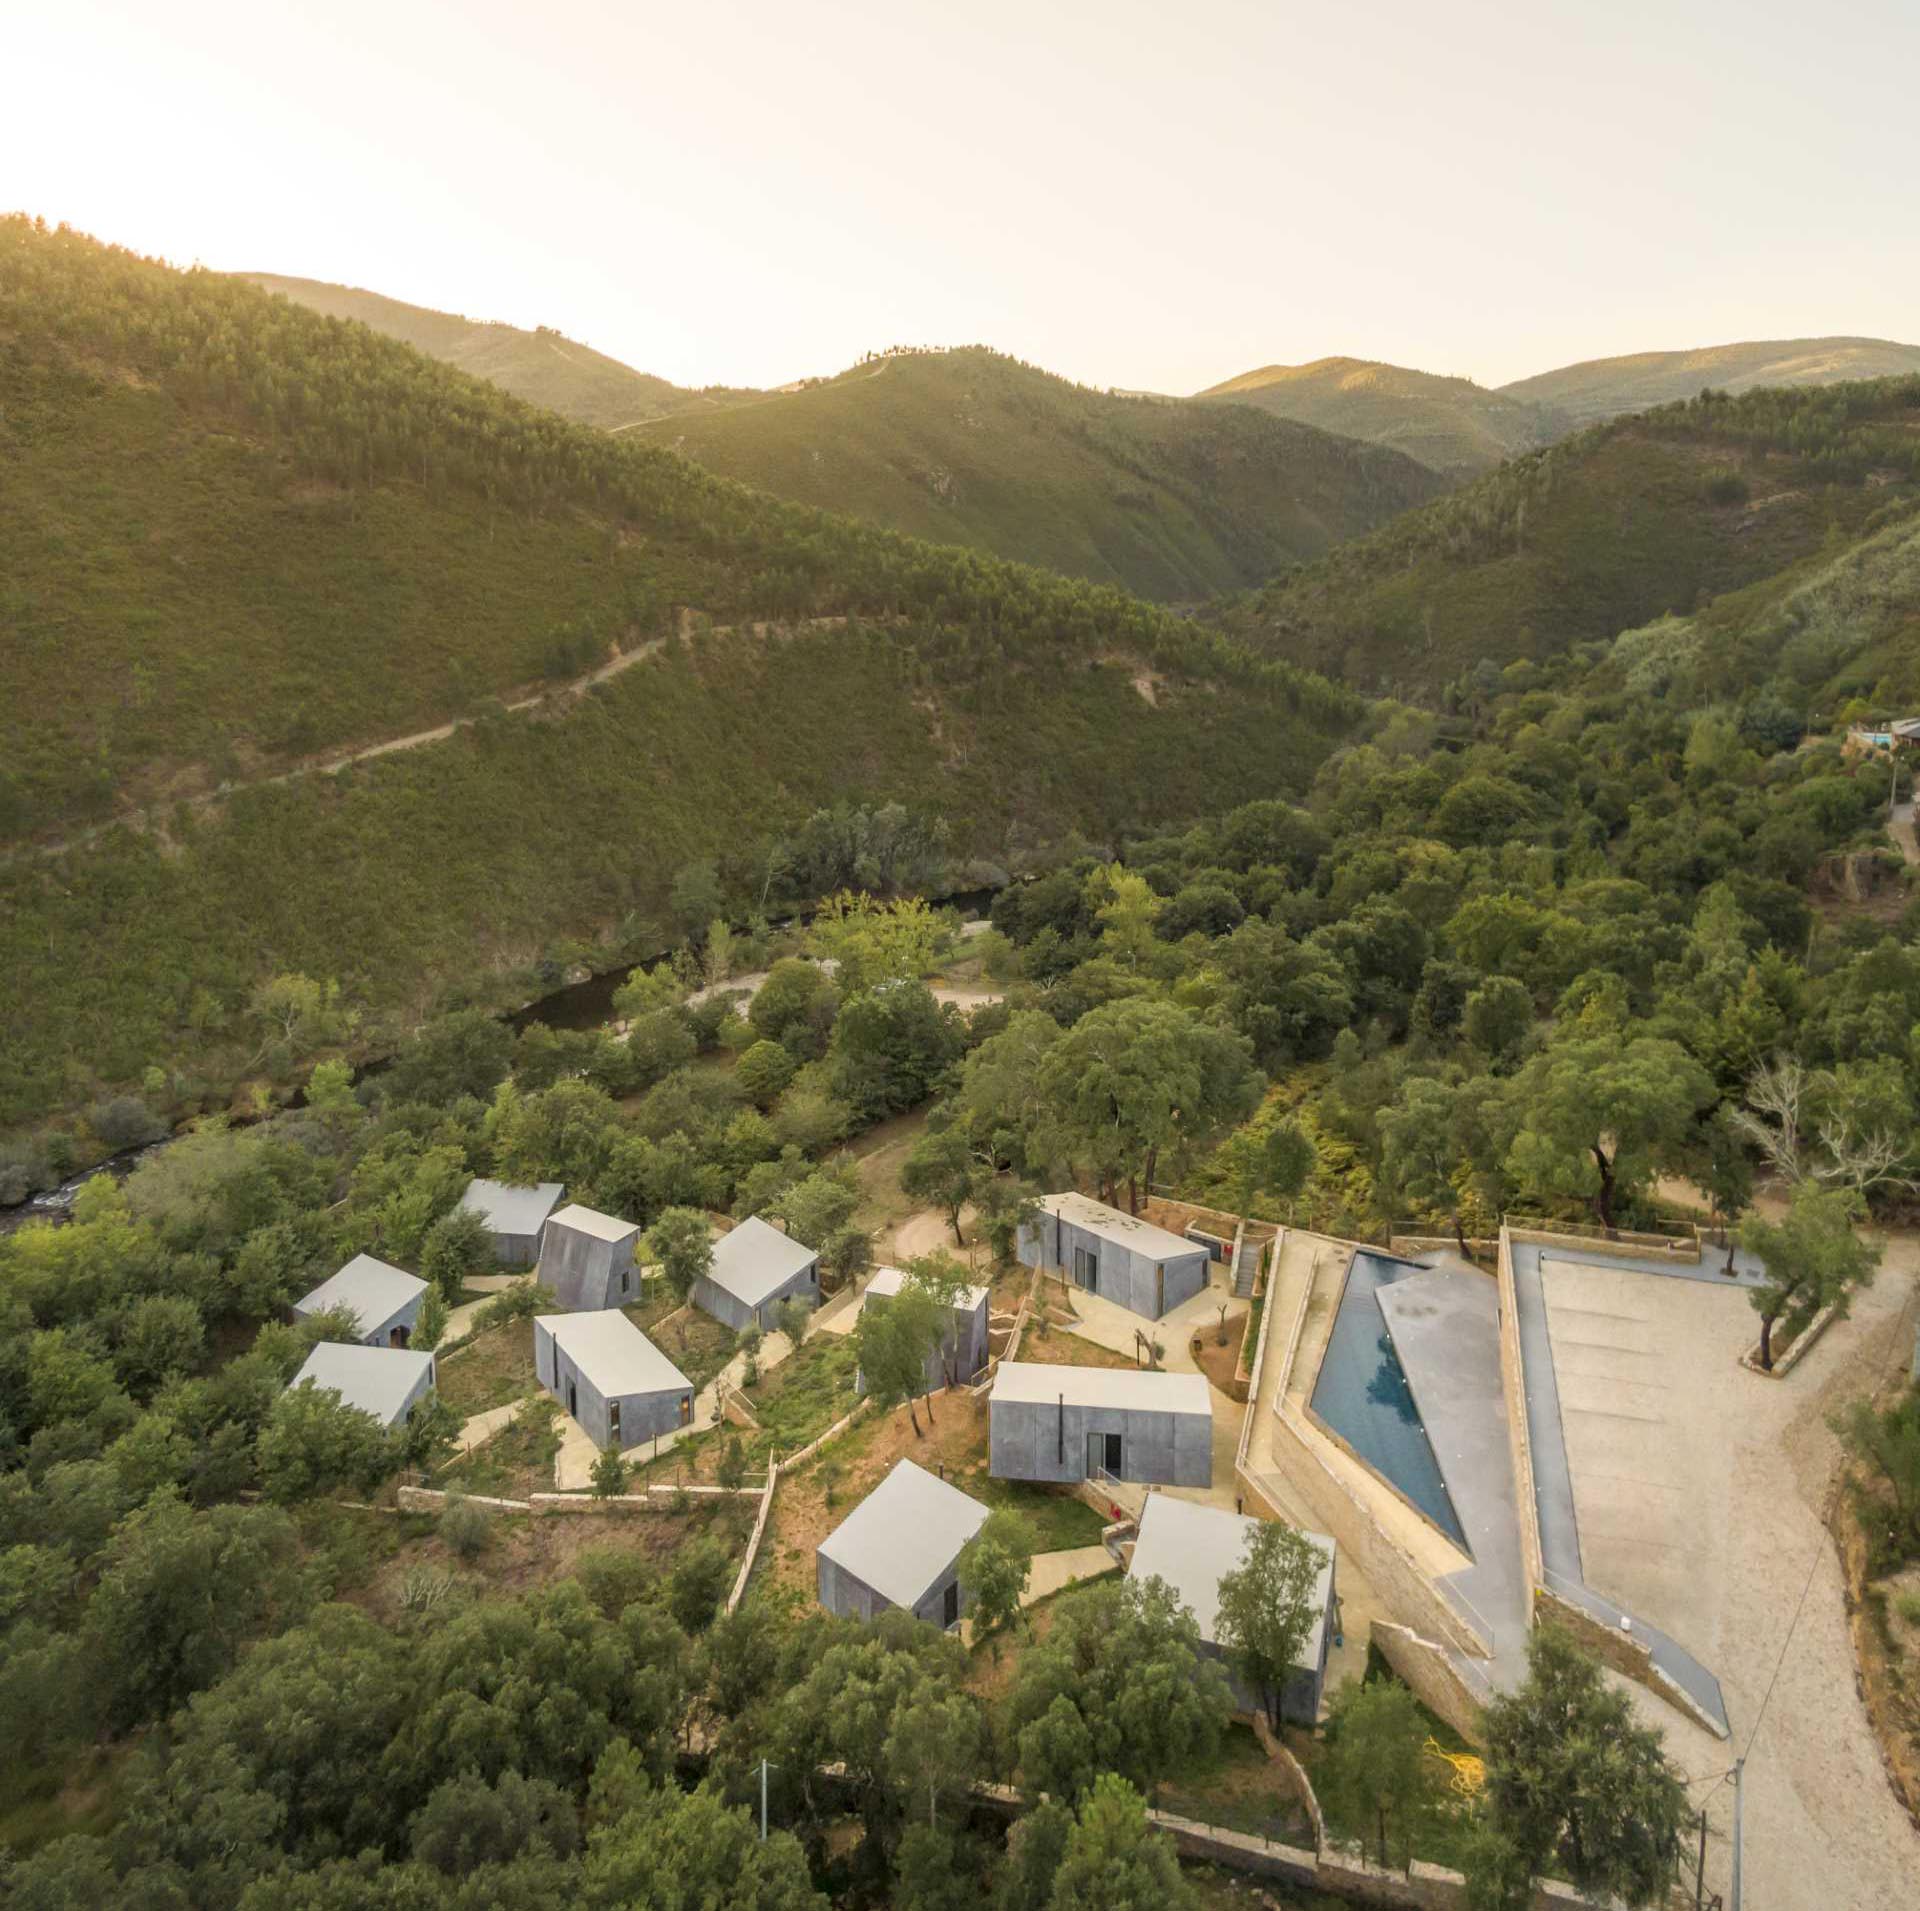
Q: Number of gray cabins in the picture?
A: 11